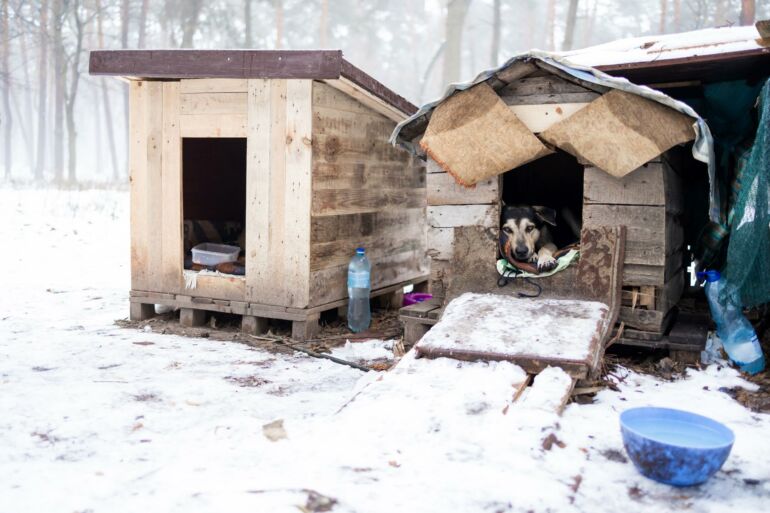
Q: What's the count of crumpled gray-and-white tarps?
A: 1